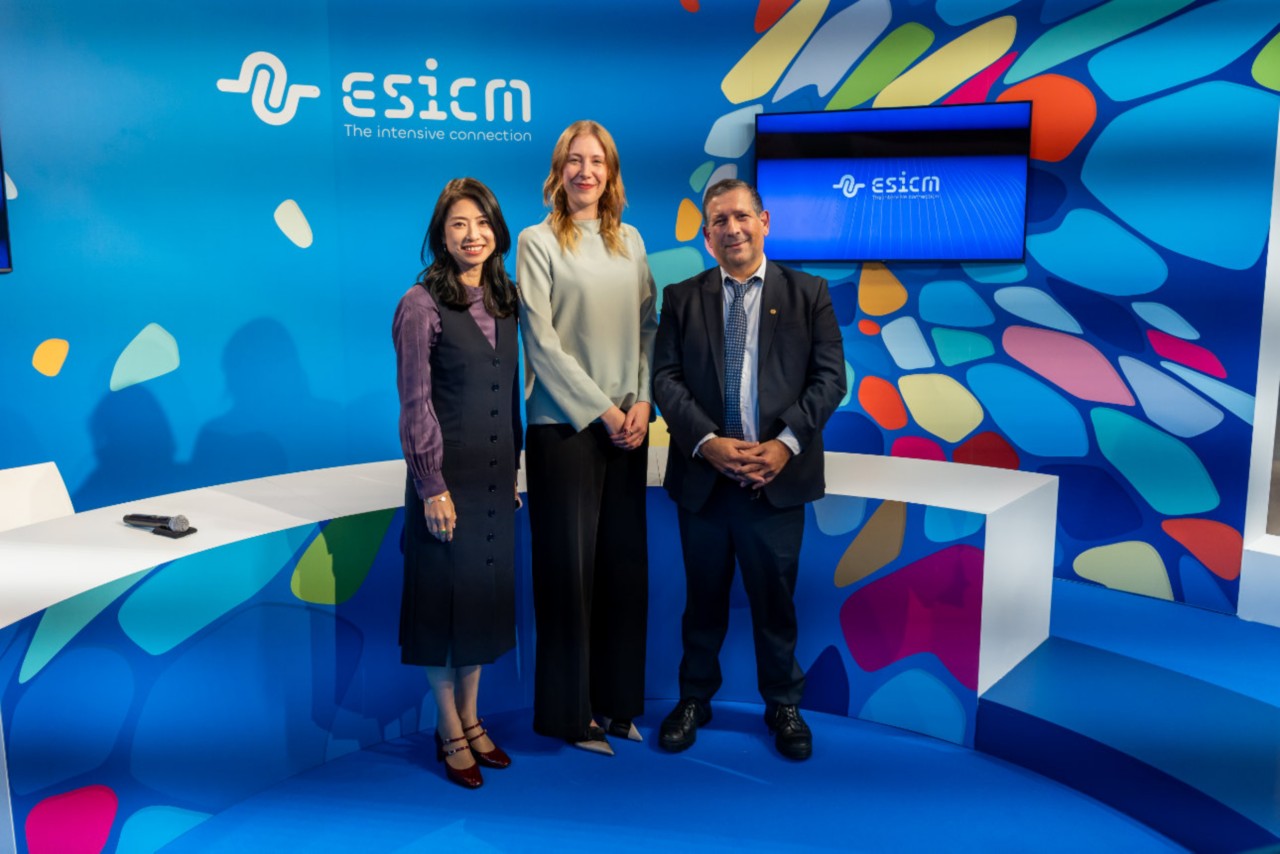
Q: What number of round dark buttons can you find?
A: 9